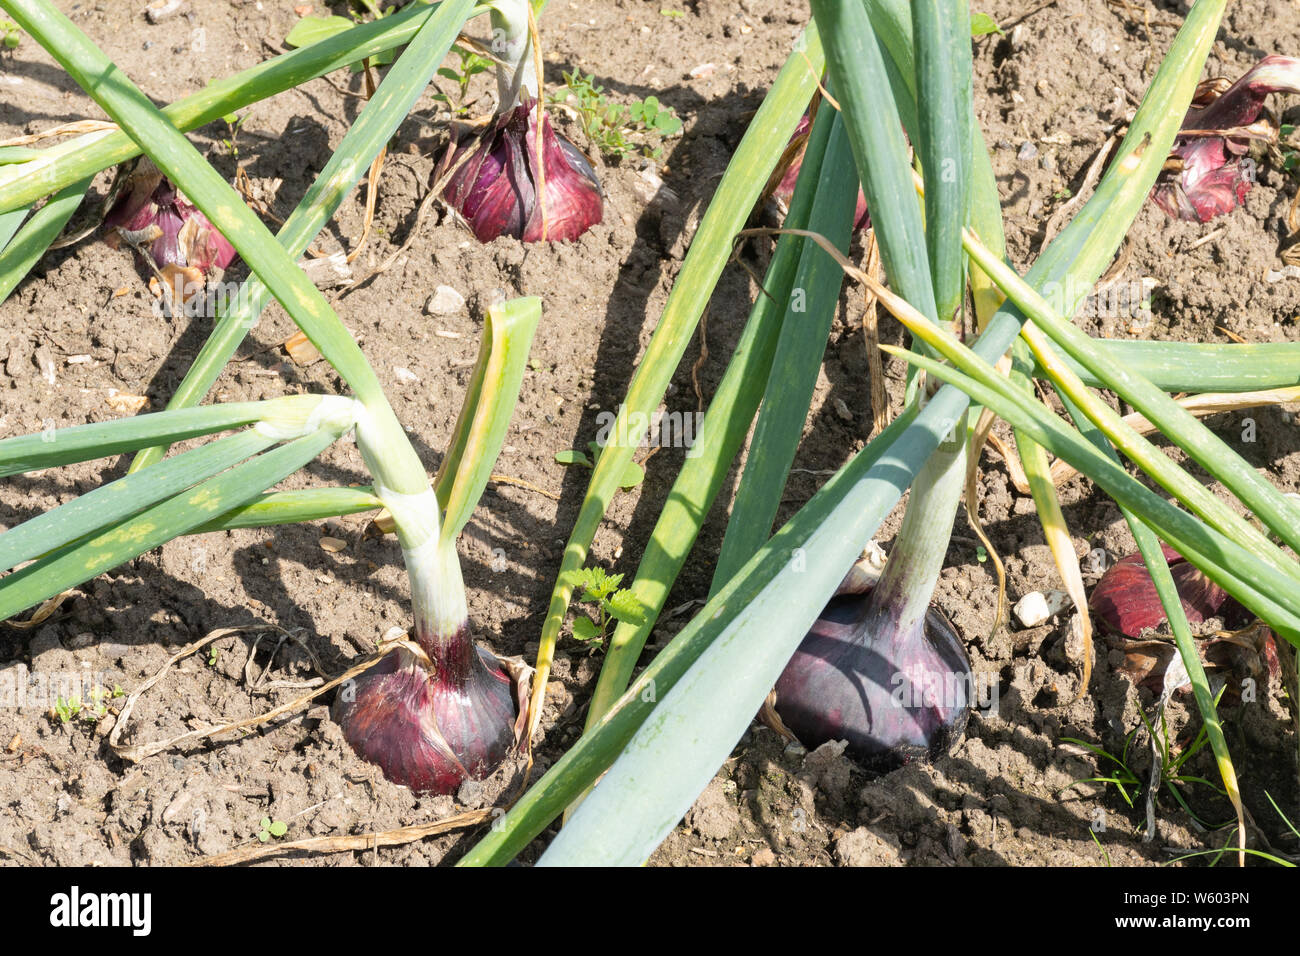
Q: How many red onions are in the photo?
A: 7